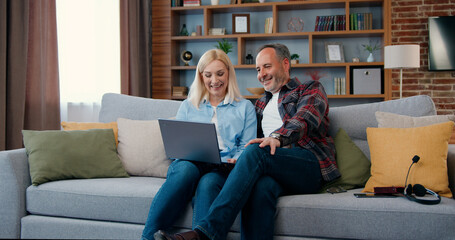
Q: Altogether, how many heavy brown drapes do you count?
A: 2